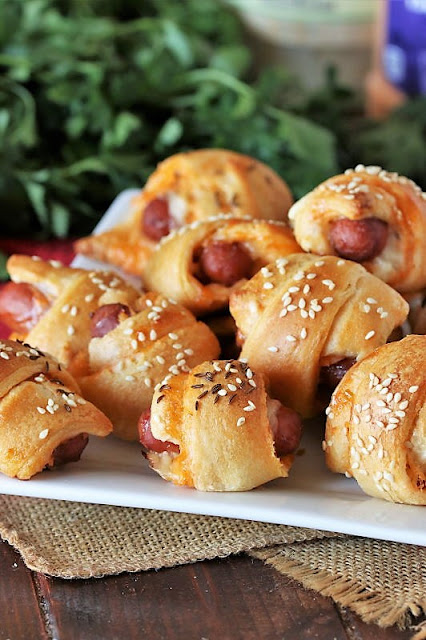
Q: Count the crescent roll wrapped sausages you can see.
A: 9